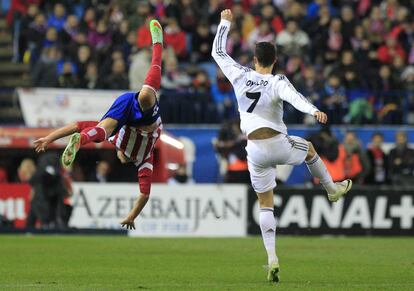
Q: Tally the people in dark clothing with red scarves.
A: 1